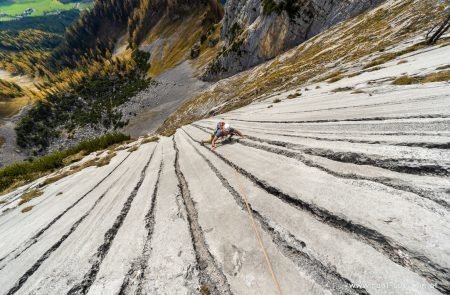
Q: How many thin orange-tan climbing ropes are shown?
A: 1